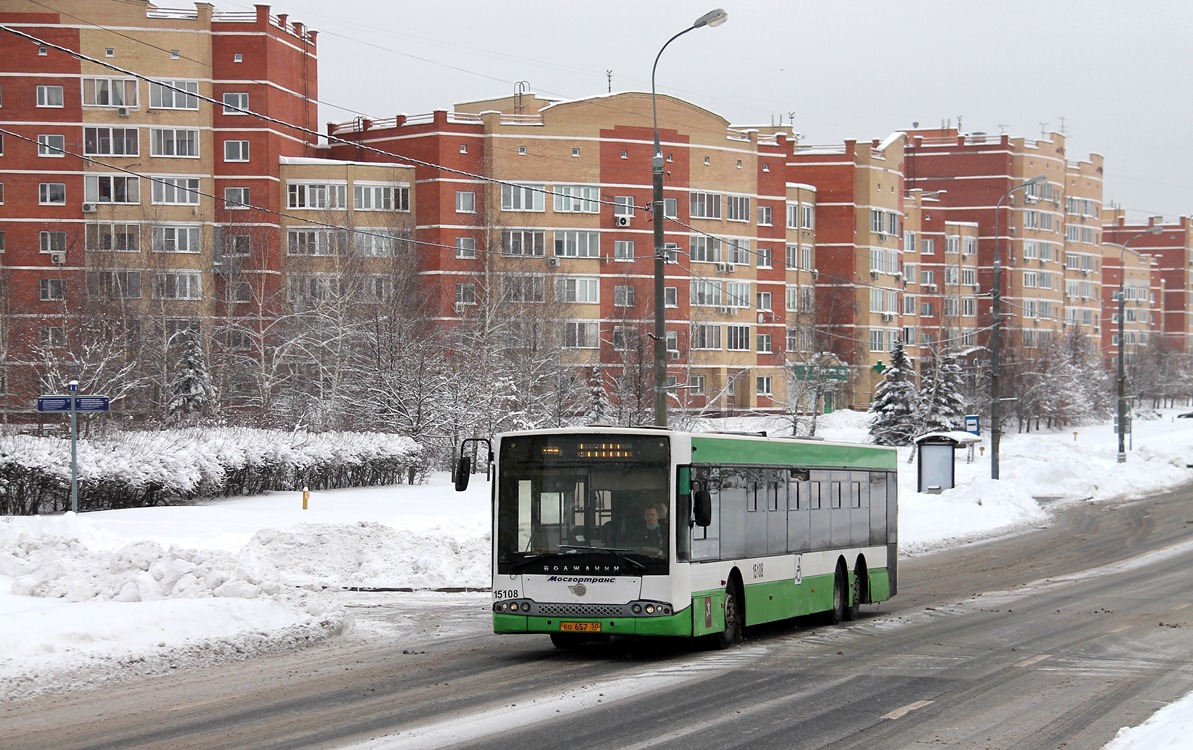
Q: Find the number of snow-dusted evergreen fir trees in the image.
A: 4